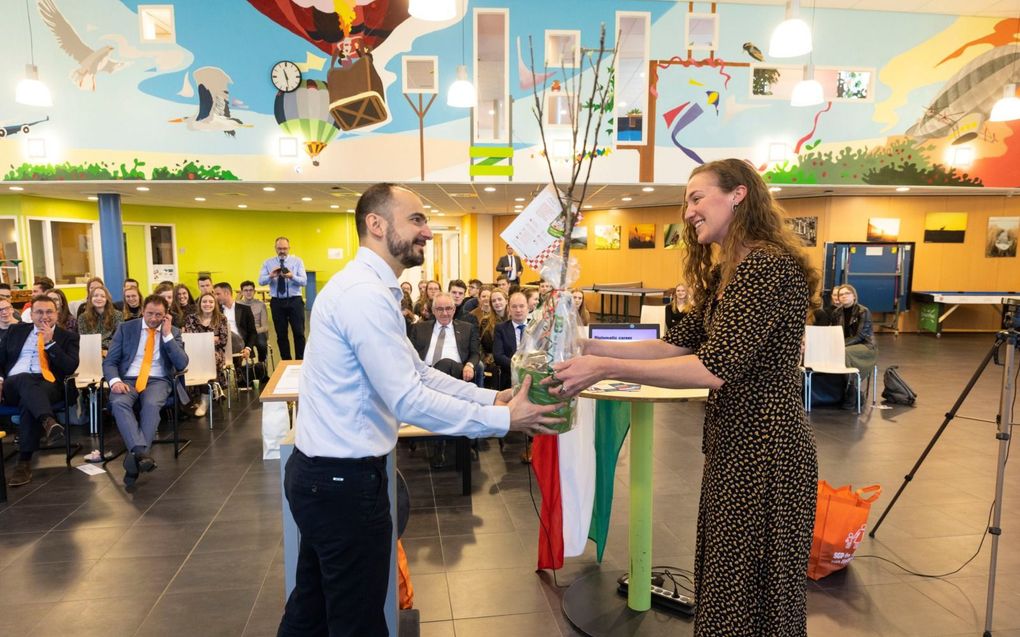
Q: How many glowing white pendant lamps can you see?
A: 6